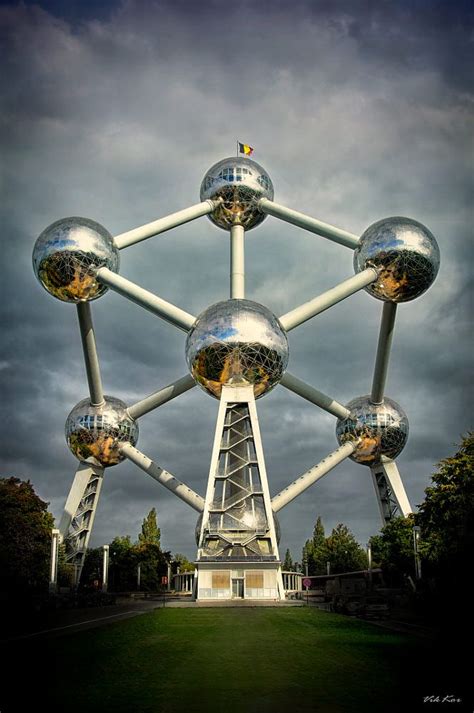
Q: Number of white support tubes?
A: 11